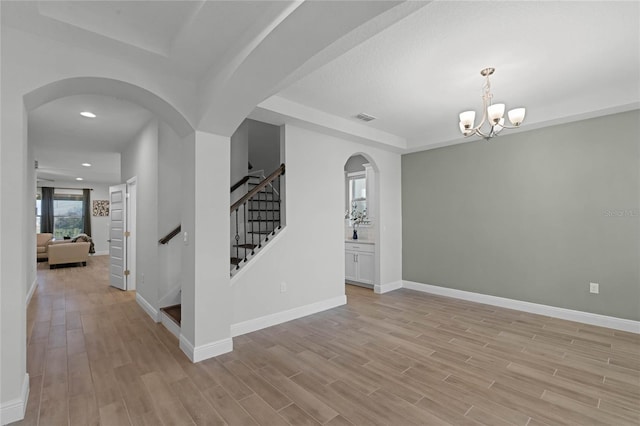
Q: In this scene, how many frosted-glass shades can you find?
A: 5